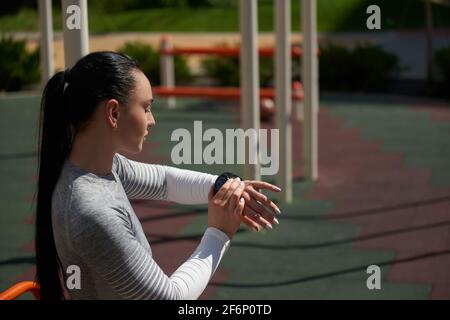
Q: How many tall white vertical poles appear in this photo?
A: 5